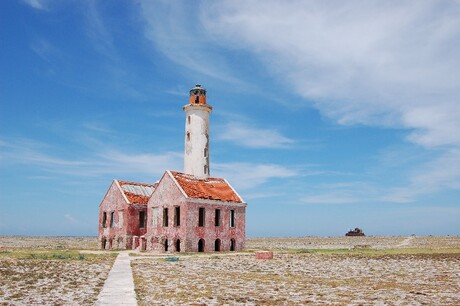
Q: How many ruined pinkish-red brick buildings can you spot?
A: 2